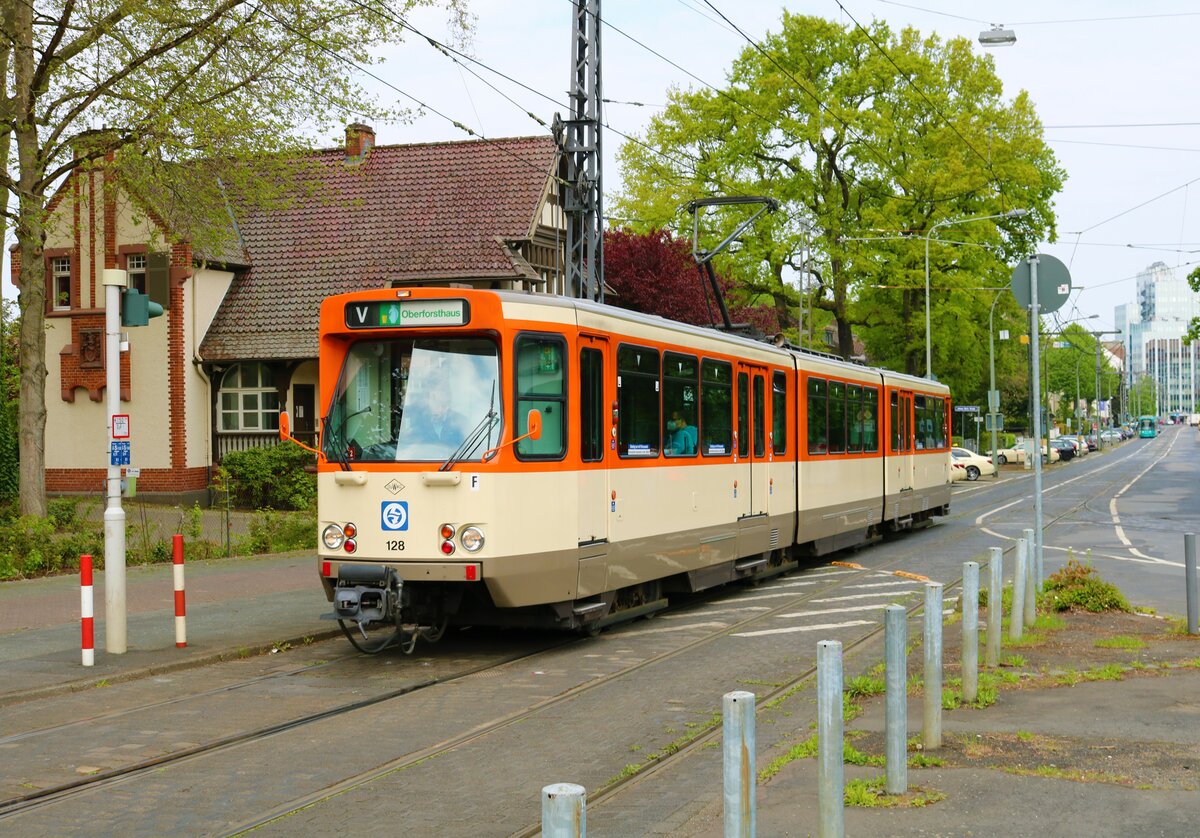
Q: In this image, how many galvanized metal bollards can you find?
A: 10